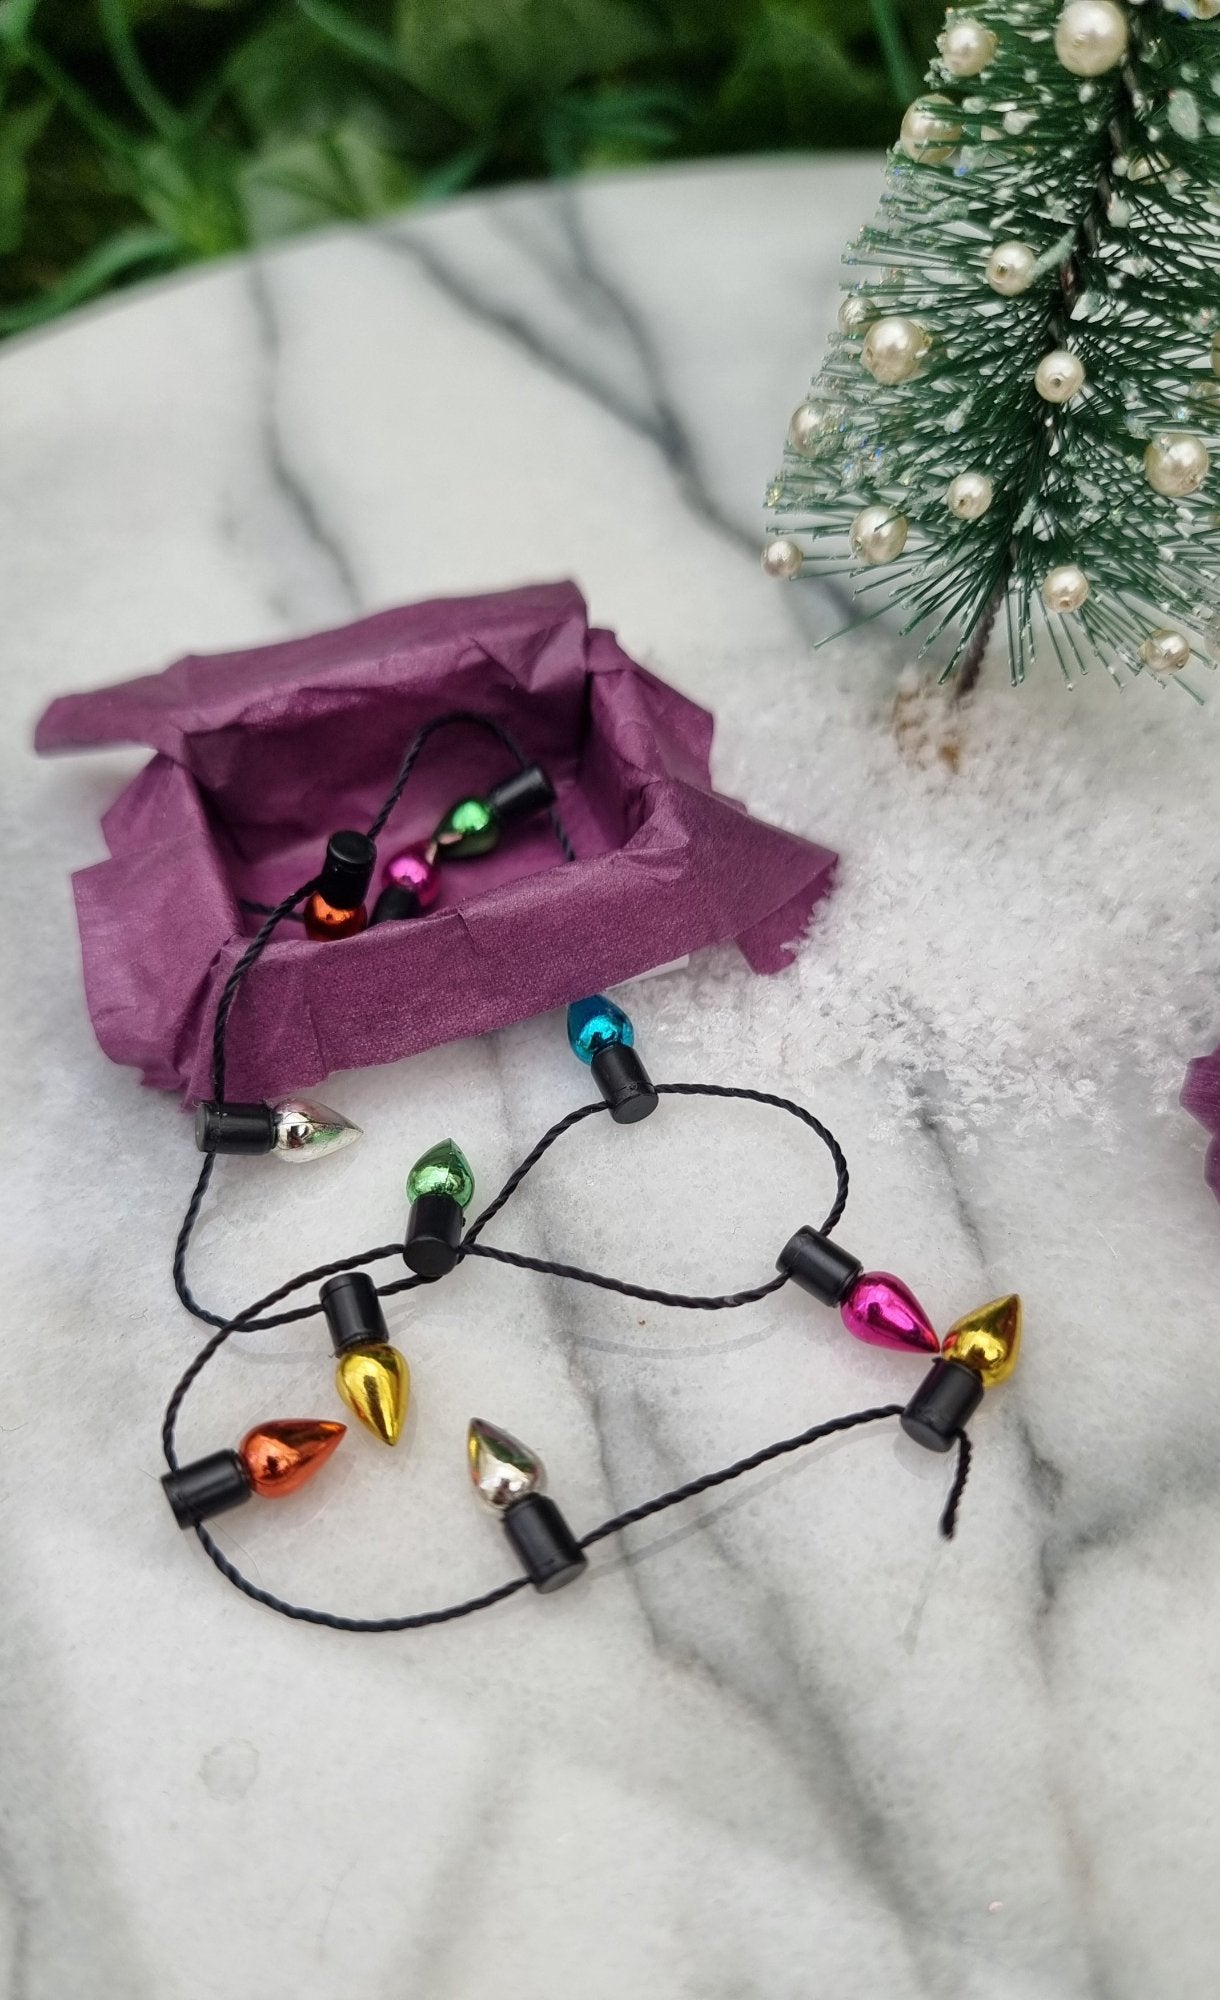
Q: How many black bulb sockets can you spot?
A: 11